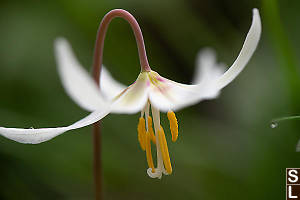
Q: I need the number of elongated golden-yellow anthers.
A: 5